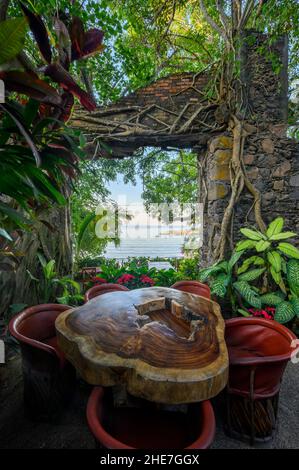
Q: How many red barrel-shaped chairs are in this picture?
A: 5